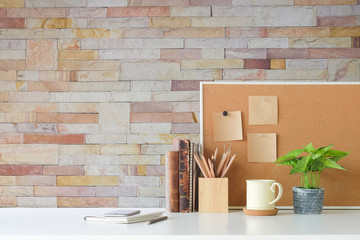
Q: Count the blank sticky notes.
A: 3